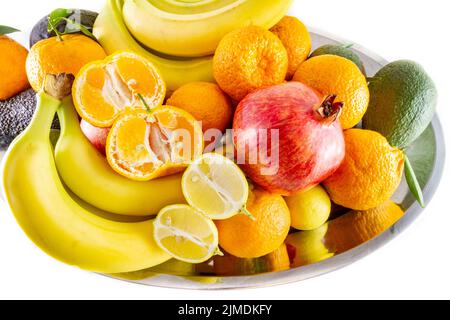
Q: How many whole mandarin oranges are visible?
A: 8